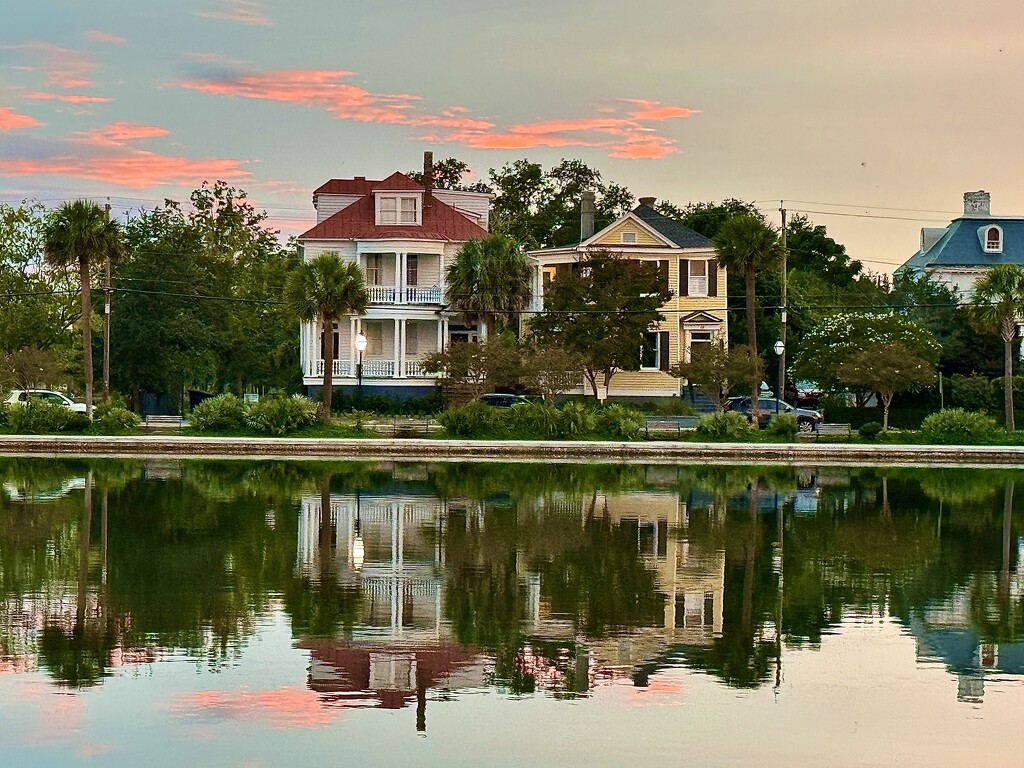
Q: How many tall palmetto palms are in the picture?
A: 5